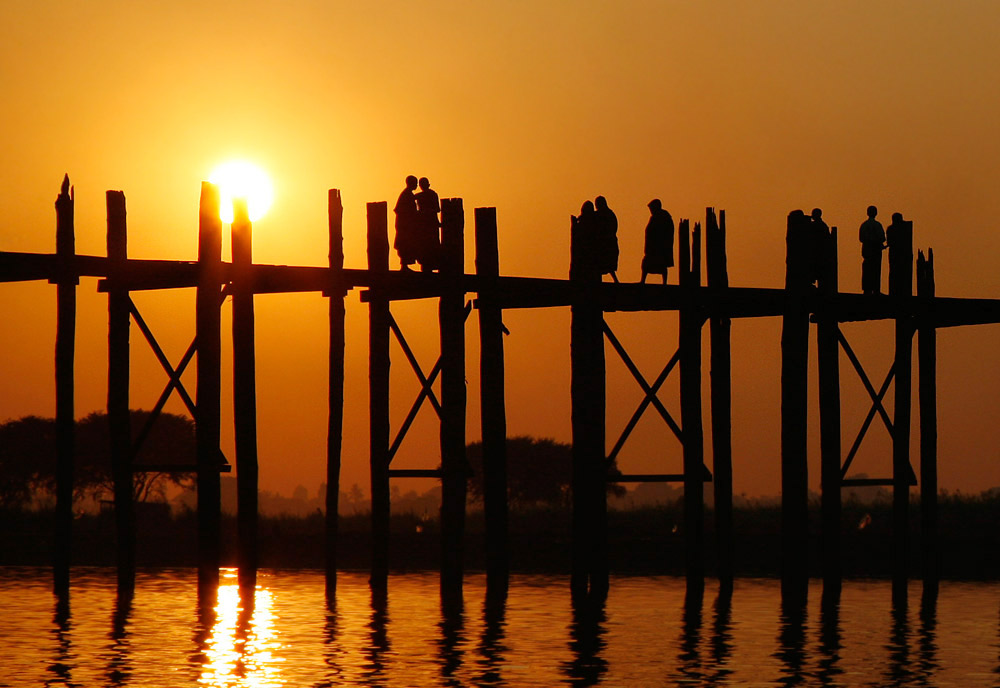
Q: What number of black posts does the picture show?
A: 15